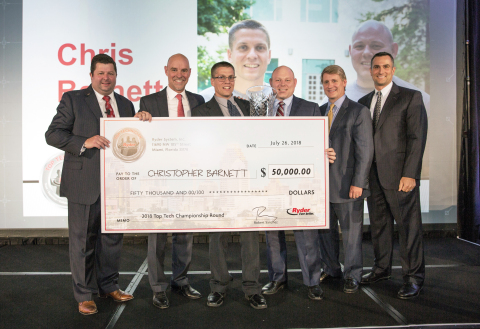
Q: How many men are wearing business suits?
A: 6